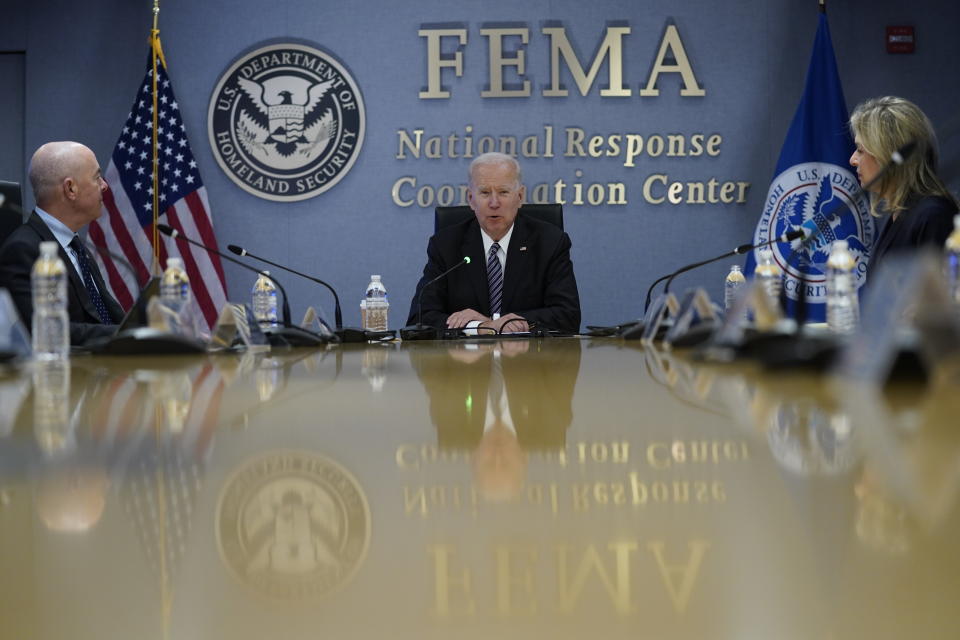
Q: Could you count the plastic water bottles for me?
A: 8